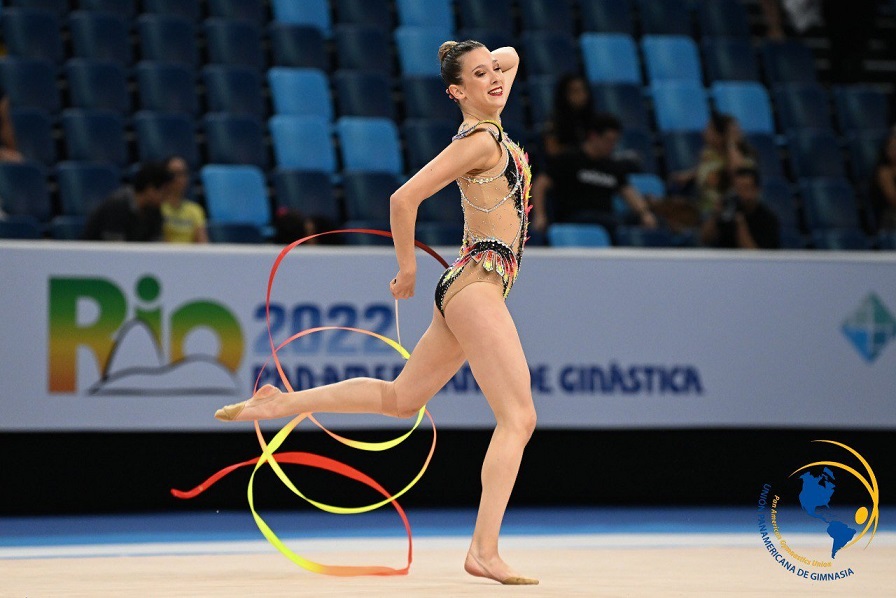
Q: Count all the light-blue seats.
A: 13